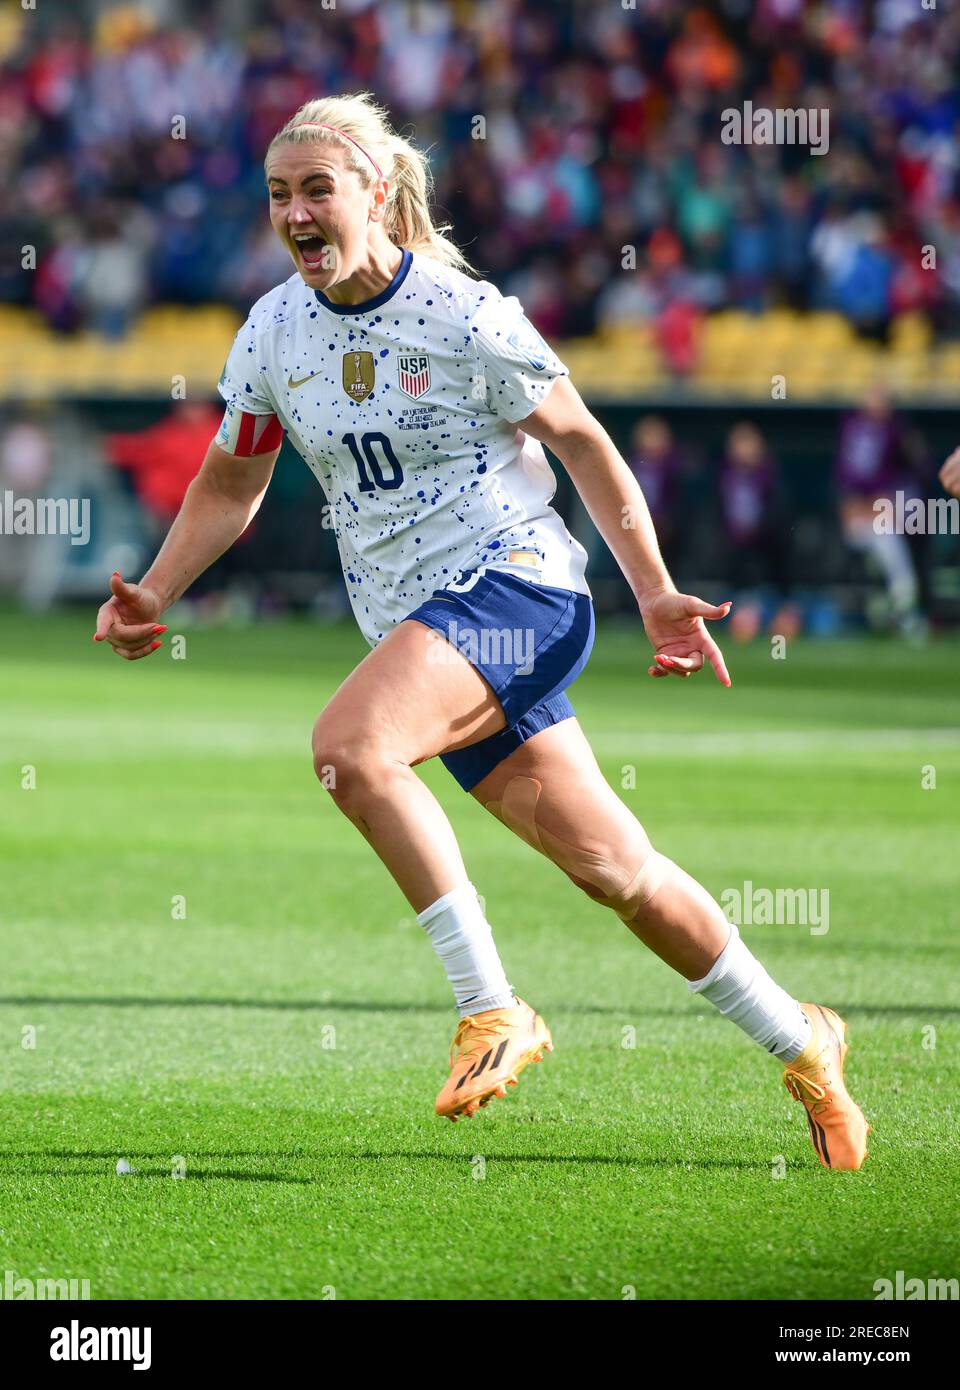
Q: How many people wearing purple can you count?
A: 3